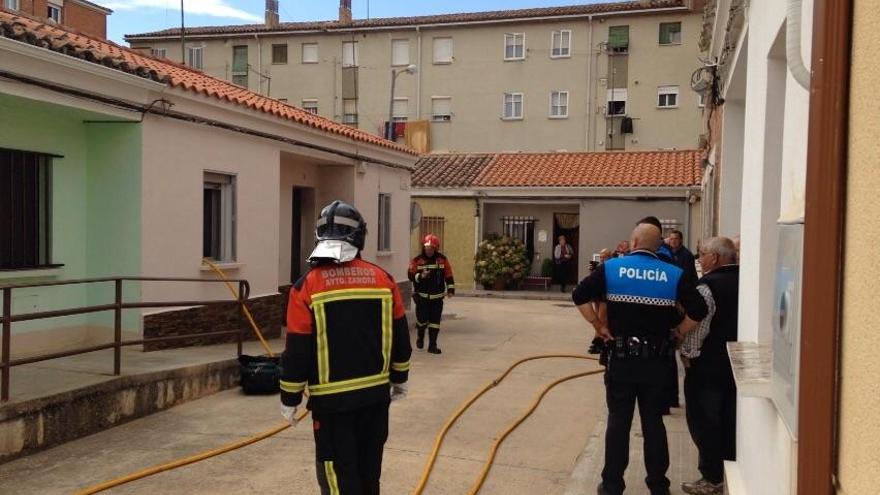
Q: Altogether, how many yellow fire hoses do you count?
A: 3